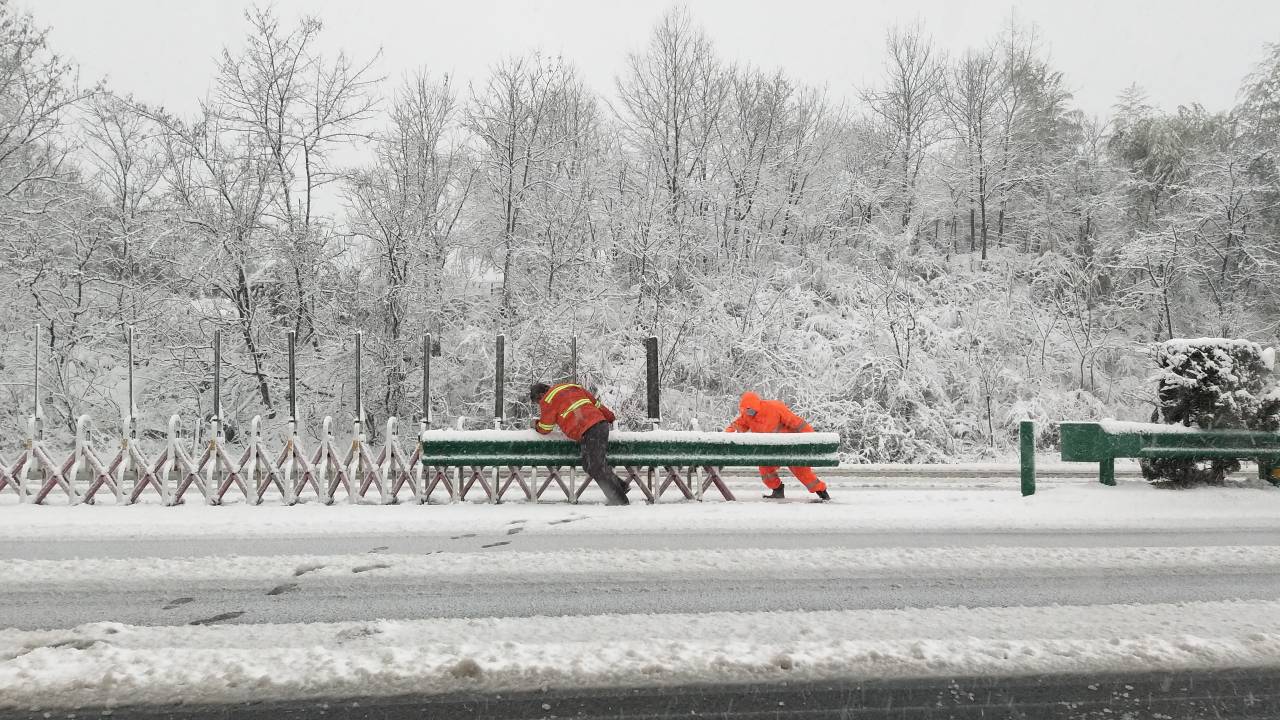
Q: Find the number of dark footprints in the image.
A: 12